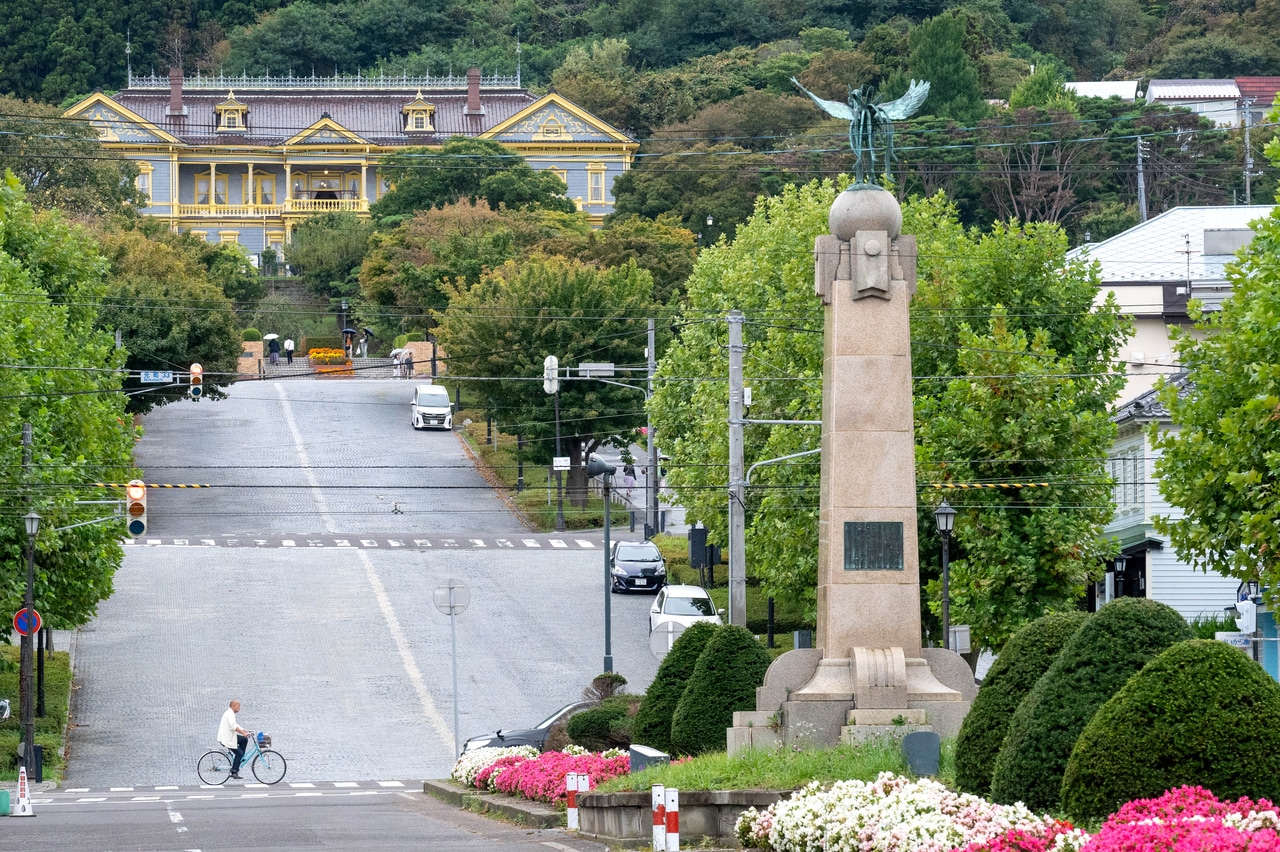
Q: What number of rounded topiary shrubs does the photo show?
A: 5